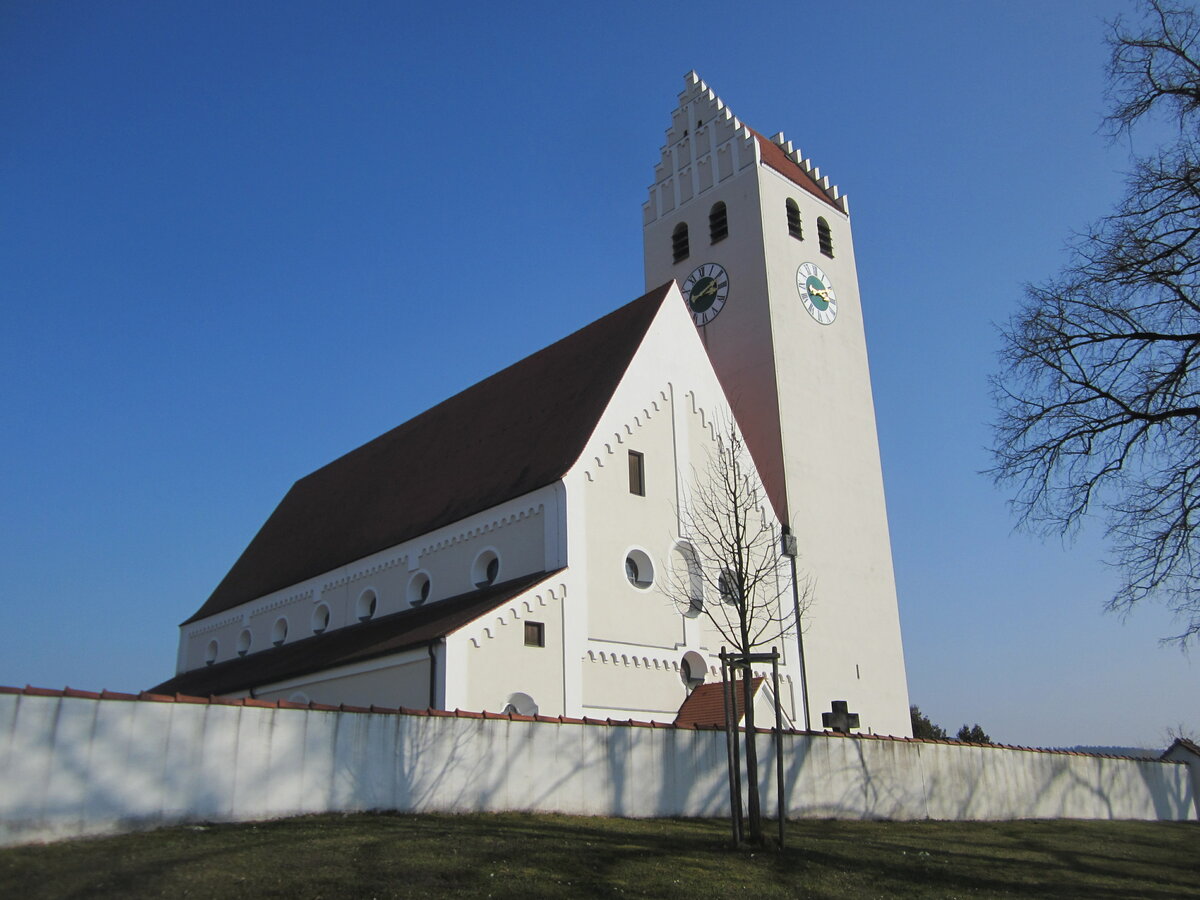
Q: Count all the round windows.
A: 10